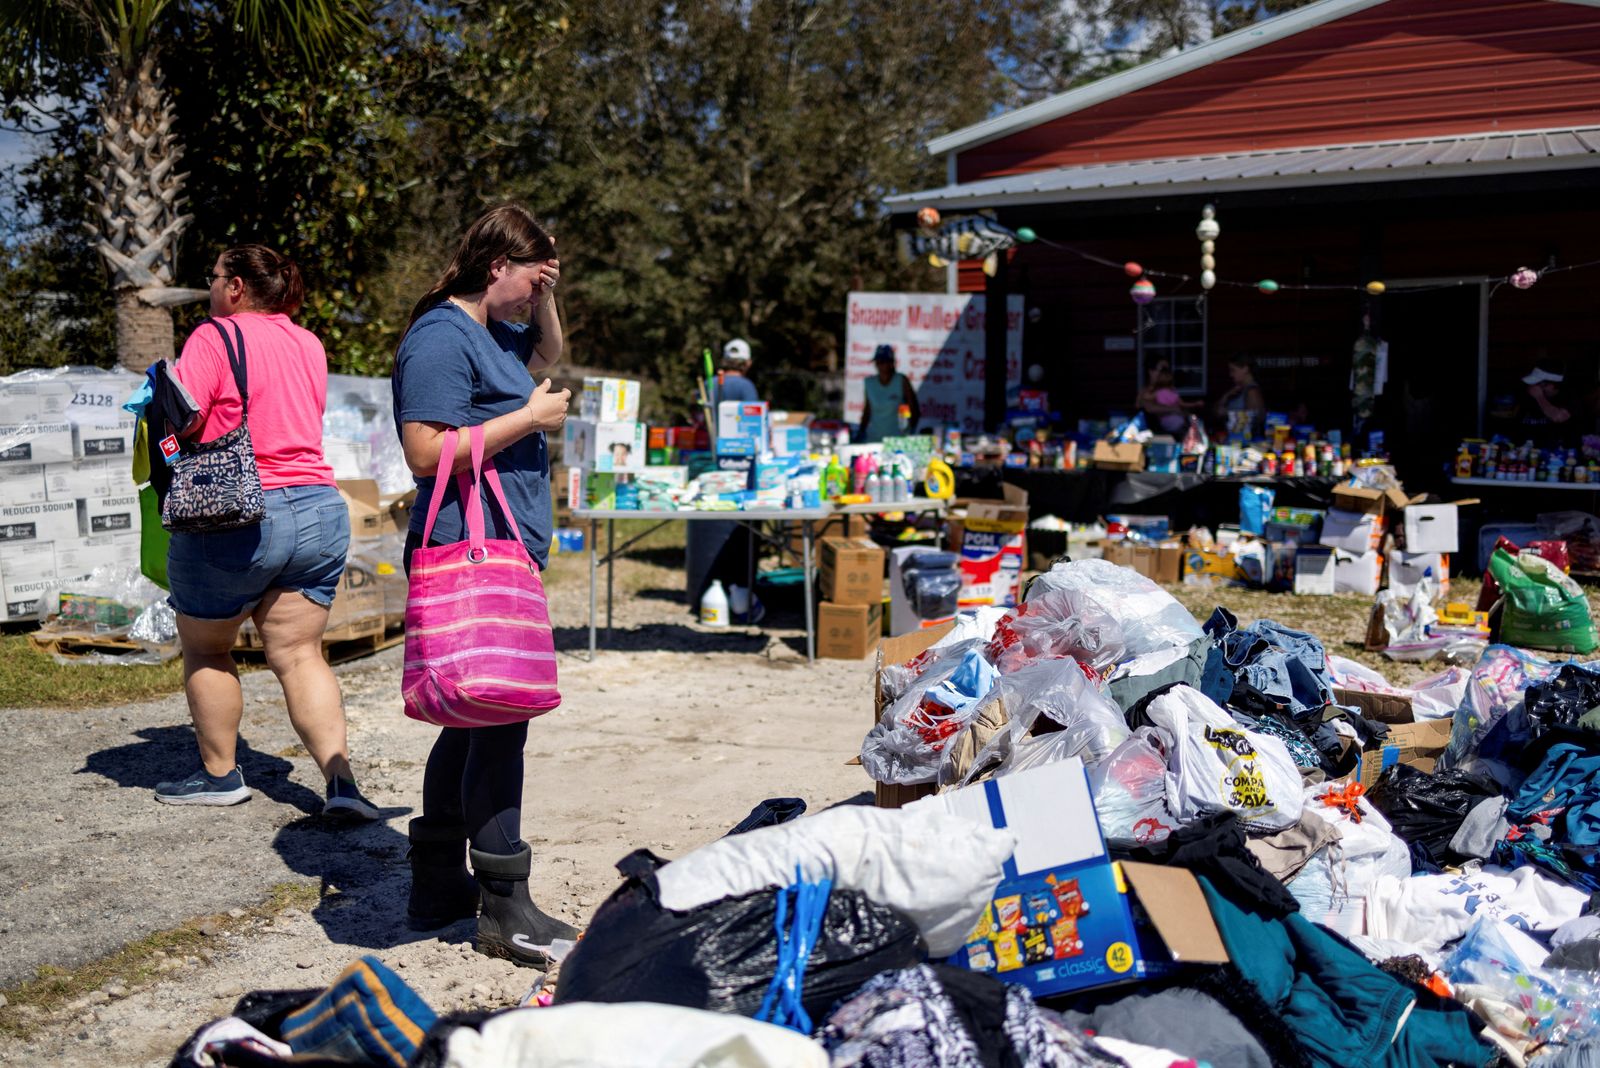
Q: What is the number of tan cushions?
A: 0